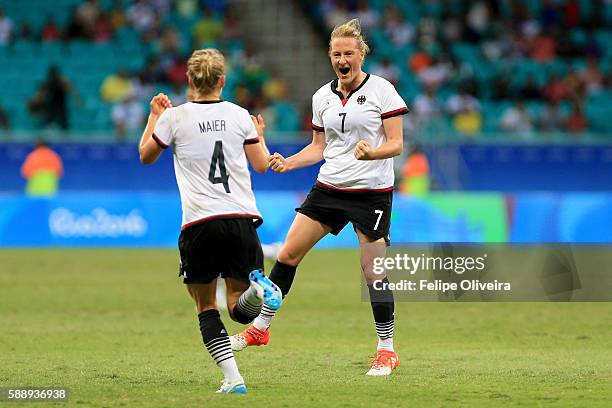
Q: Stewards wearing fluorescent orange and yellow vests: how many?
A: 2